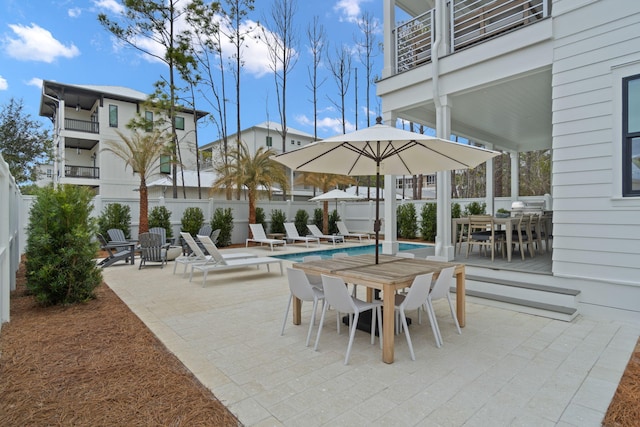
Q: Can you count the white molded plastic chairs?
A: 8